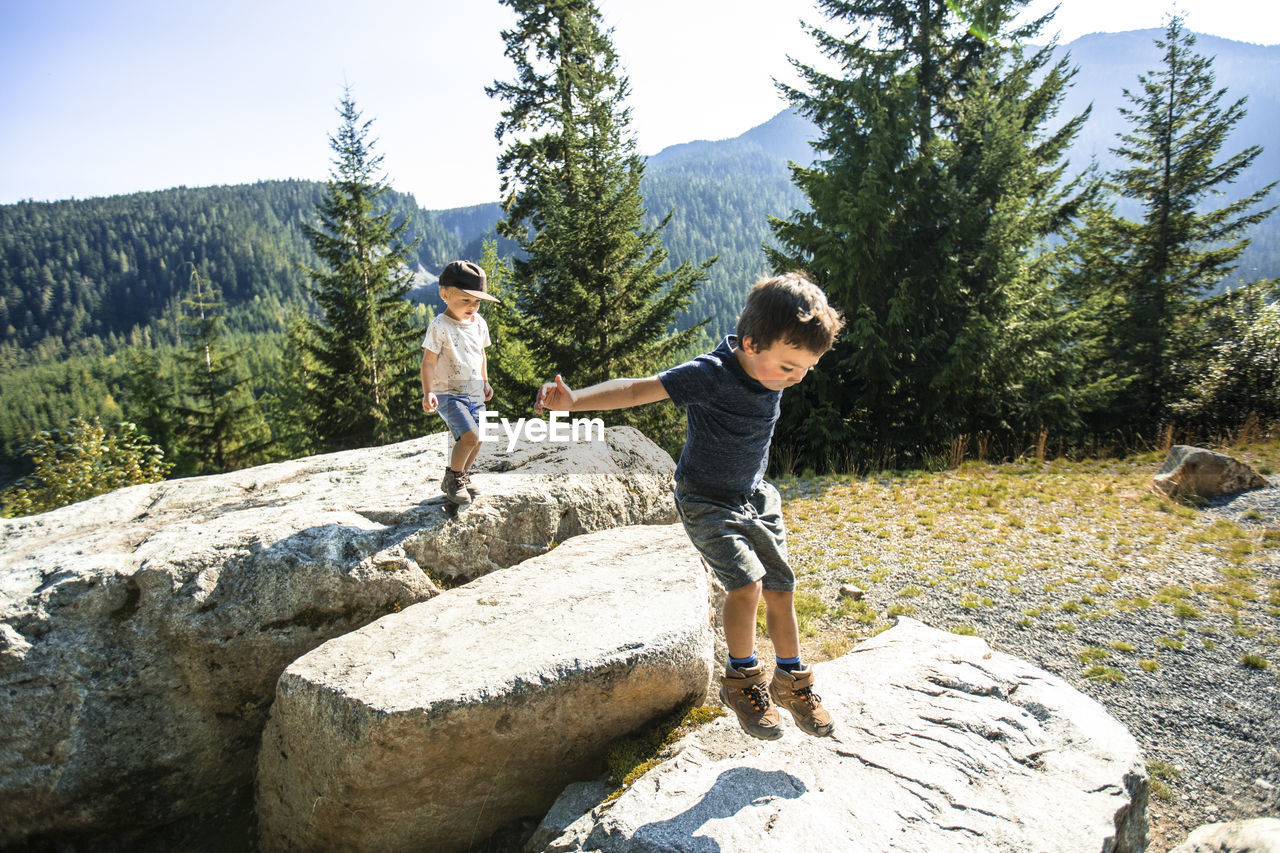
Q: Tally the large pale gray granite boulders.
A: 3